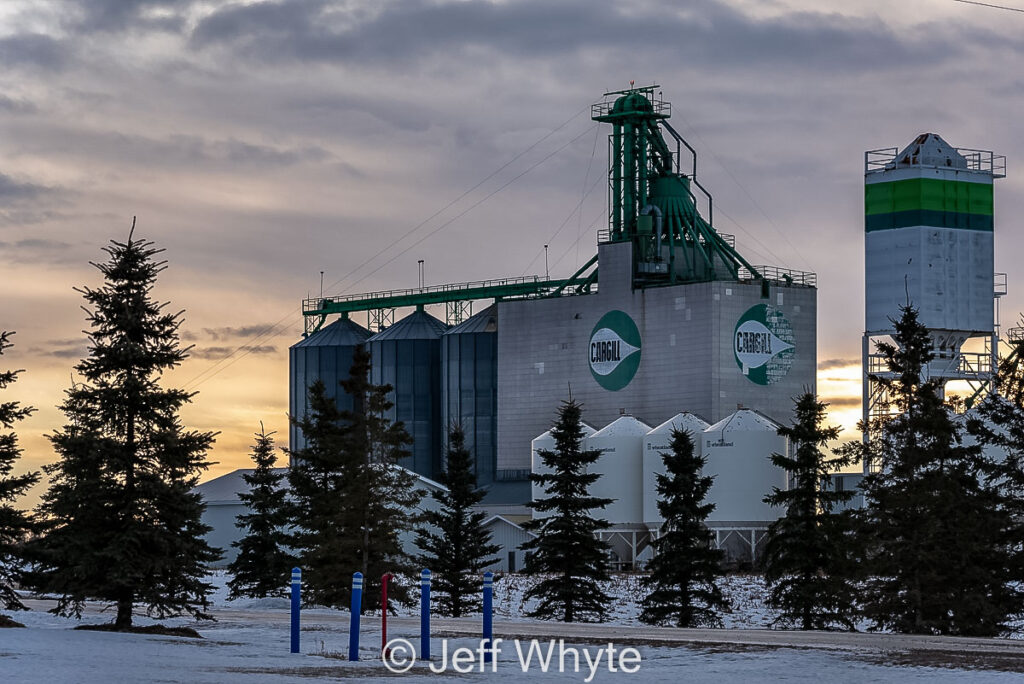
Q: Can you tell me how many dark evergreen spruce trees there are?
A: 11